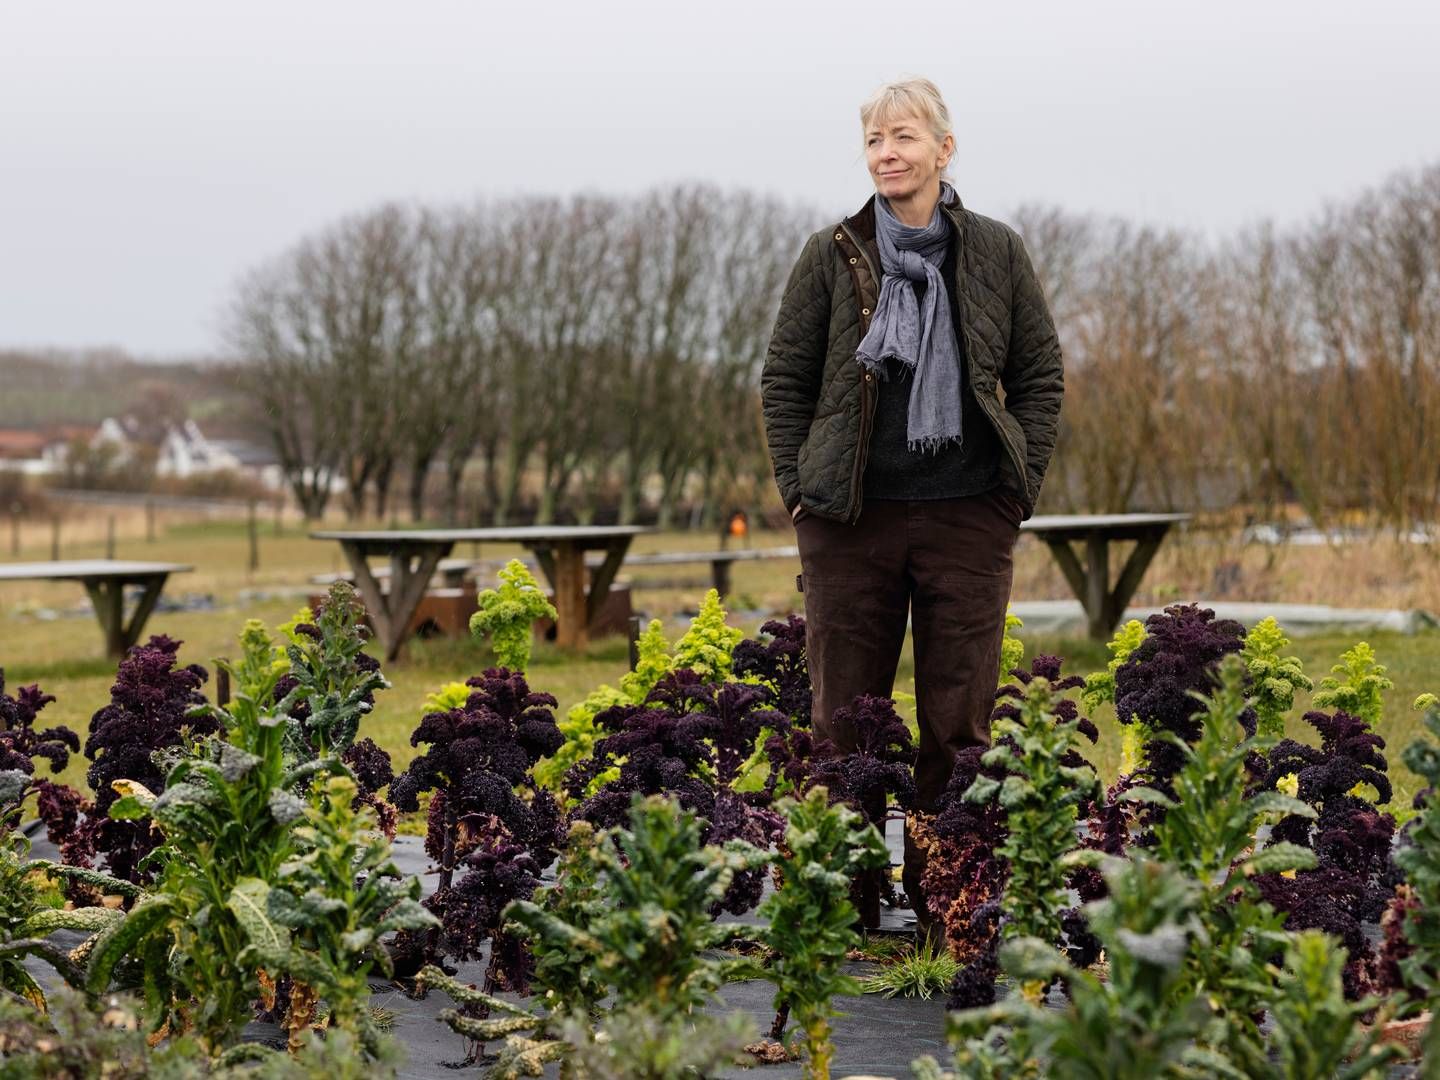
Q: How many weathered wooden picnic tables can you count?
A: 3